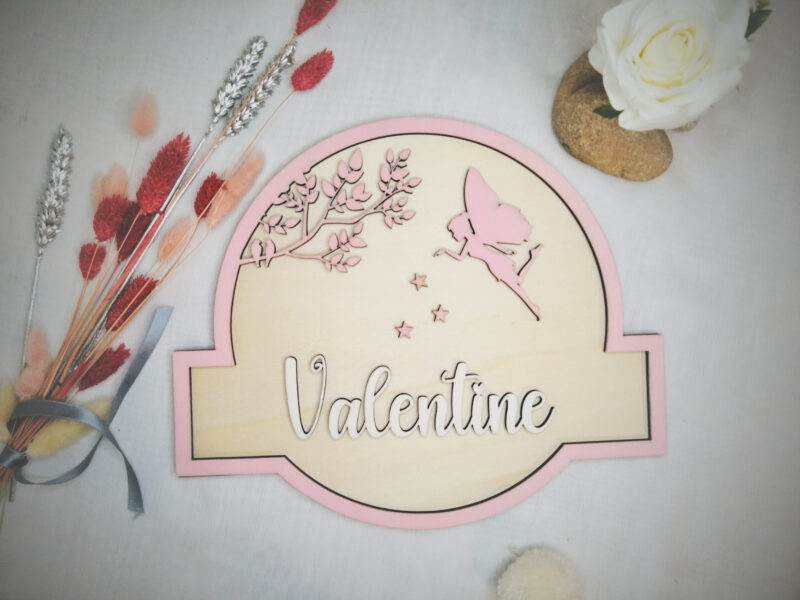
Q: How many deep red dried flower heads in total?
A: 9